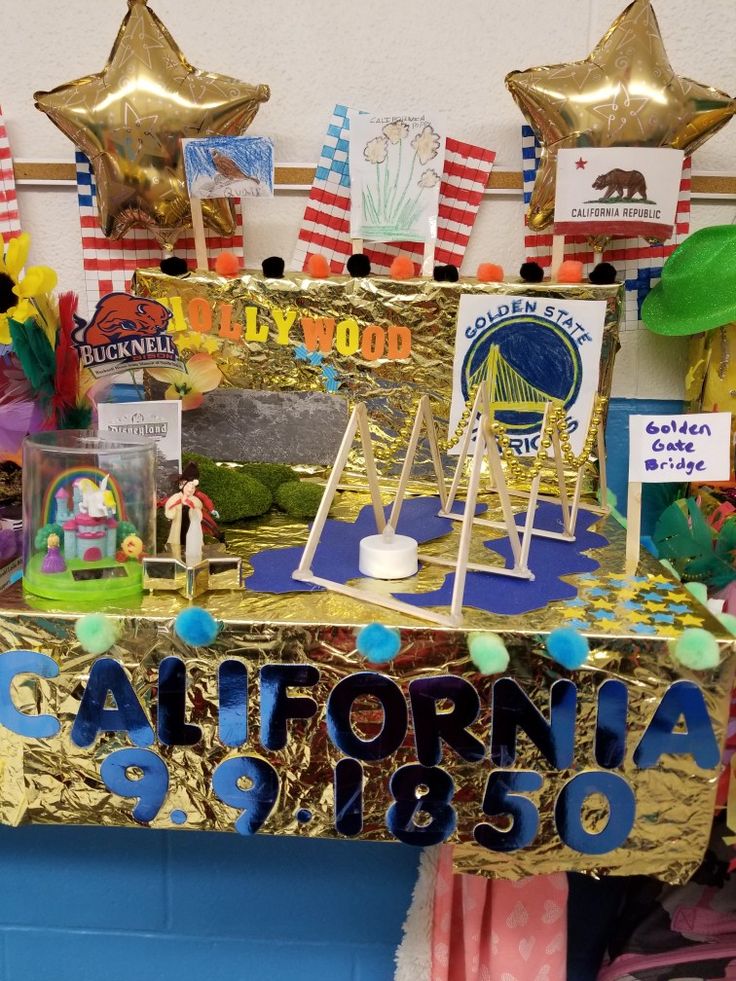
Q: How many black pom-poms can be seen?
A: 6